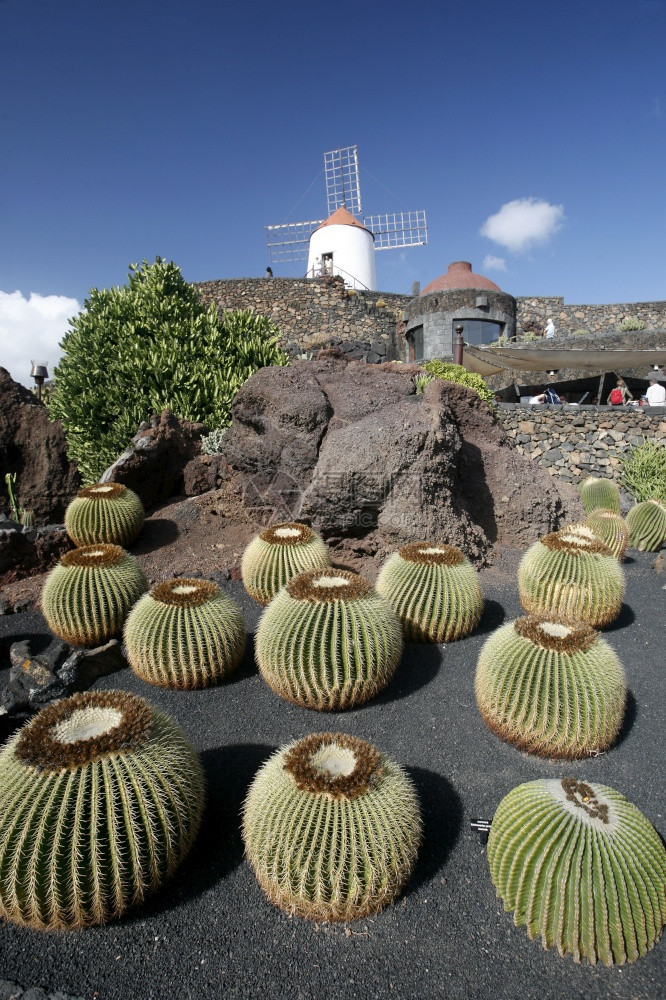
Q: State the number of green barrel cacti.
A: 14